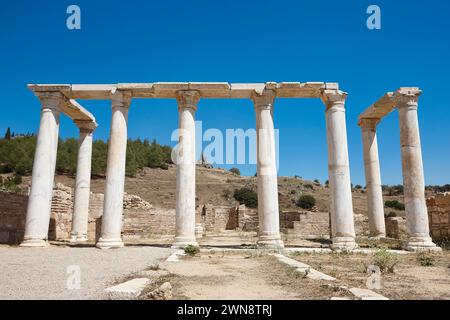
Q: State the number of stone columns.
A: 8